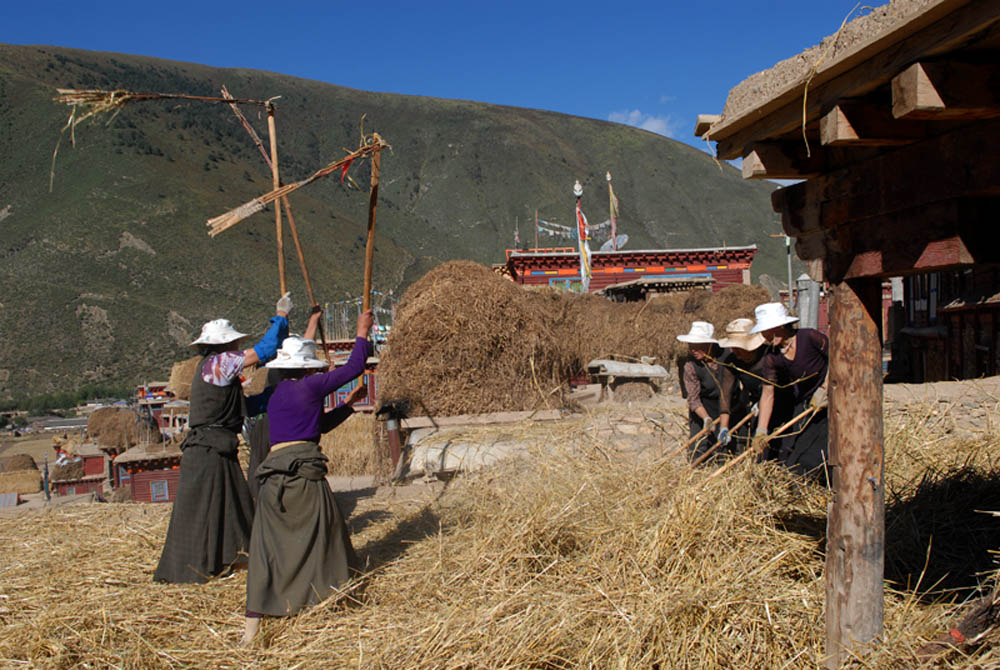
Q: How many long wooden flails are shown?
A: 6